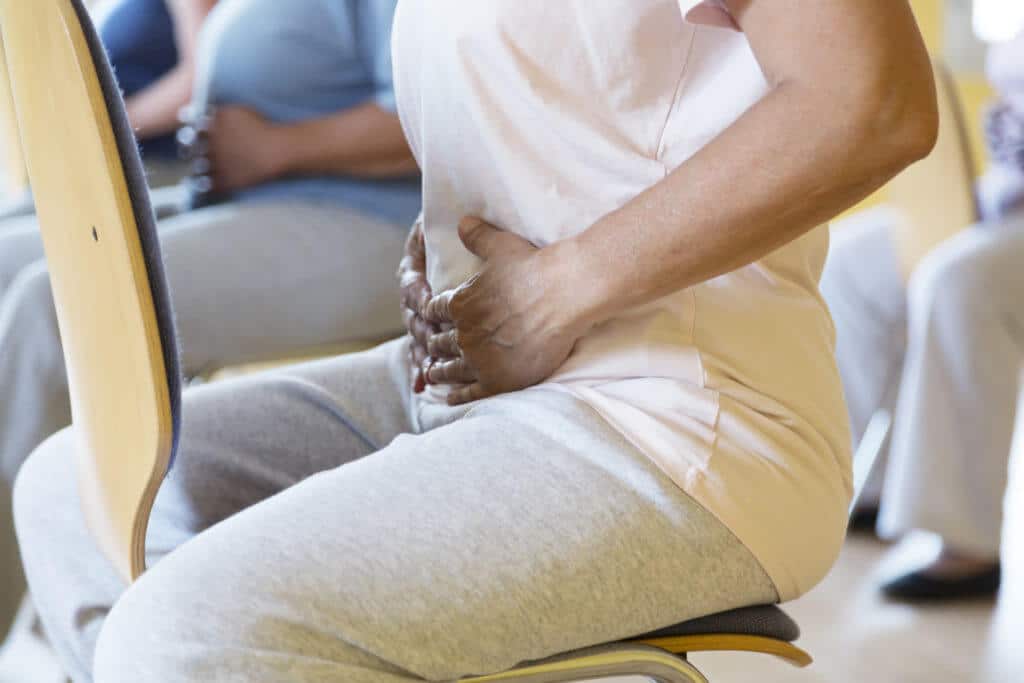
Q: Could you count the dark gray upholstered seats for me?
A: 1